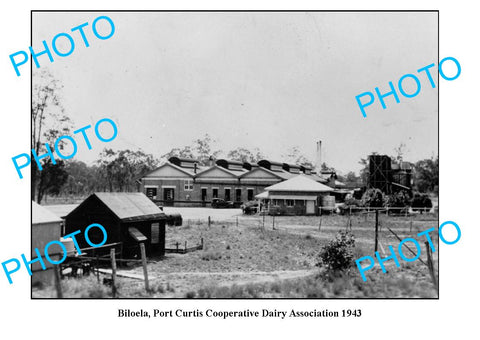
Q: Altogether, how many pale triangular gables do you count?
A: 3